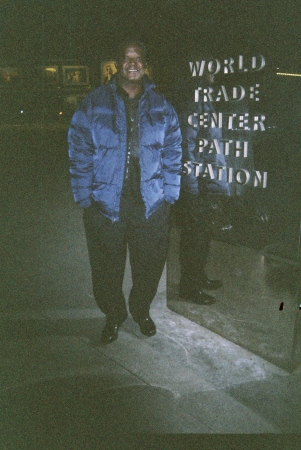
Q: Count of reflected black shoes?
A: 2